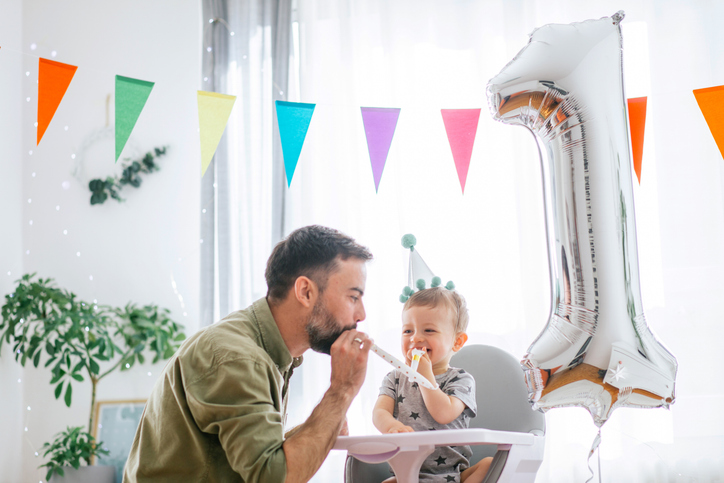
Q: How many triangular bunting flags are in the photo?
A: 8